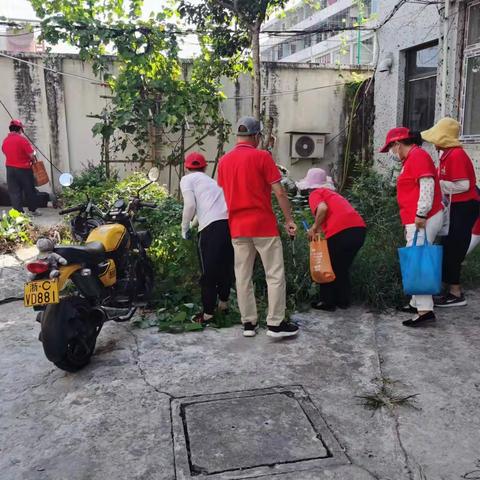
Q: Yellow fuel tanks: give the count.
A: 1